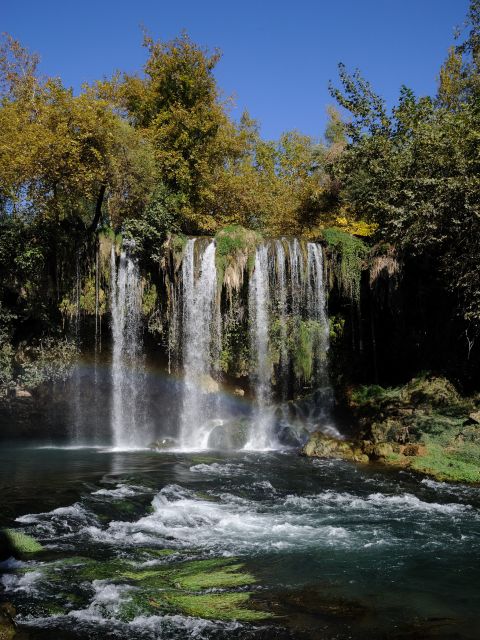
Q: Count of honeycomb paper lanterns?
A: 0